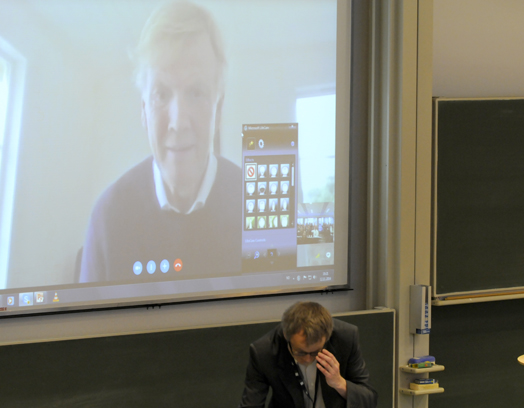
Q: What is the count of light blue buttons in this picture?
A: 3